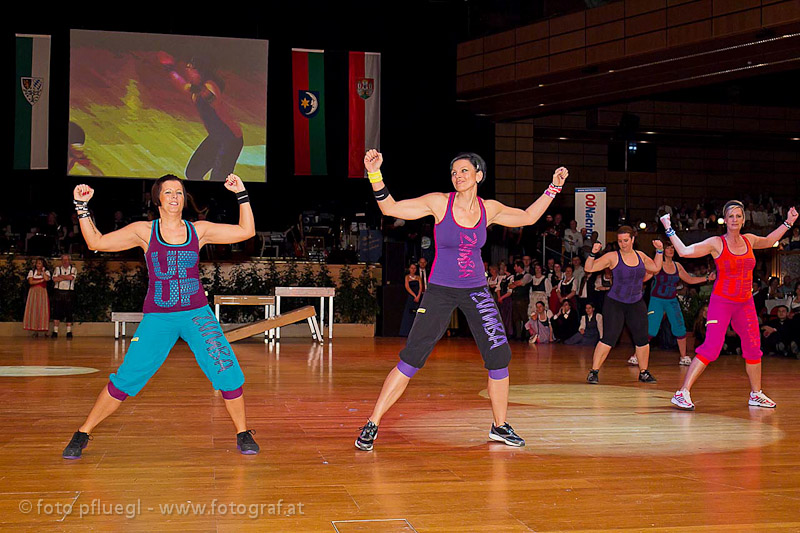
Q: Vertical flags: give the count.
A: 3